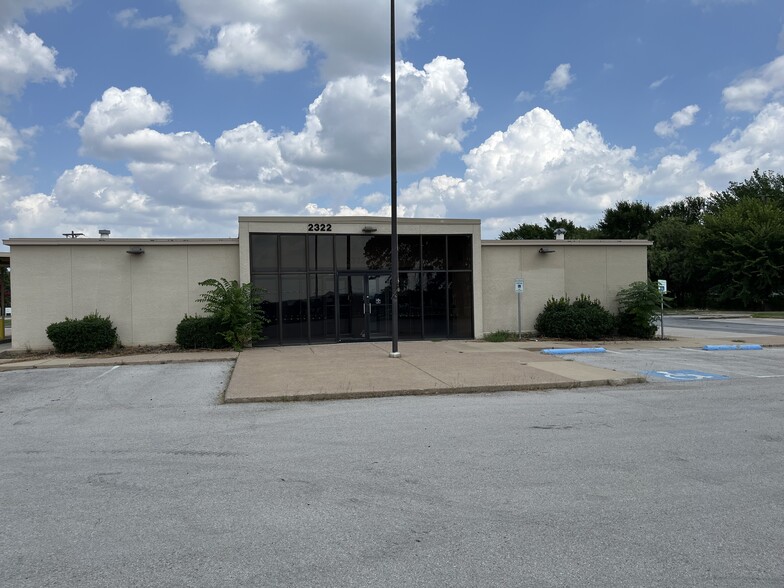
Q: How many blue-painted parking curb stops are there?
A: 2